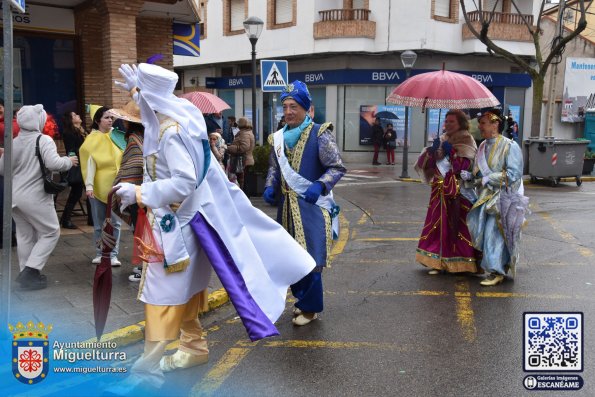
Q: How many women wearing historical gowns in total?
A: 2